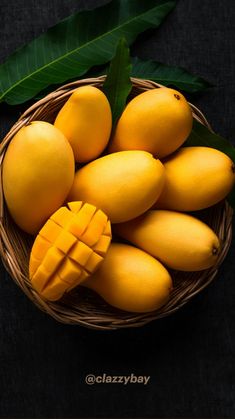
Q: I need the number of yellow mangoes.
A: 8